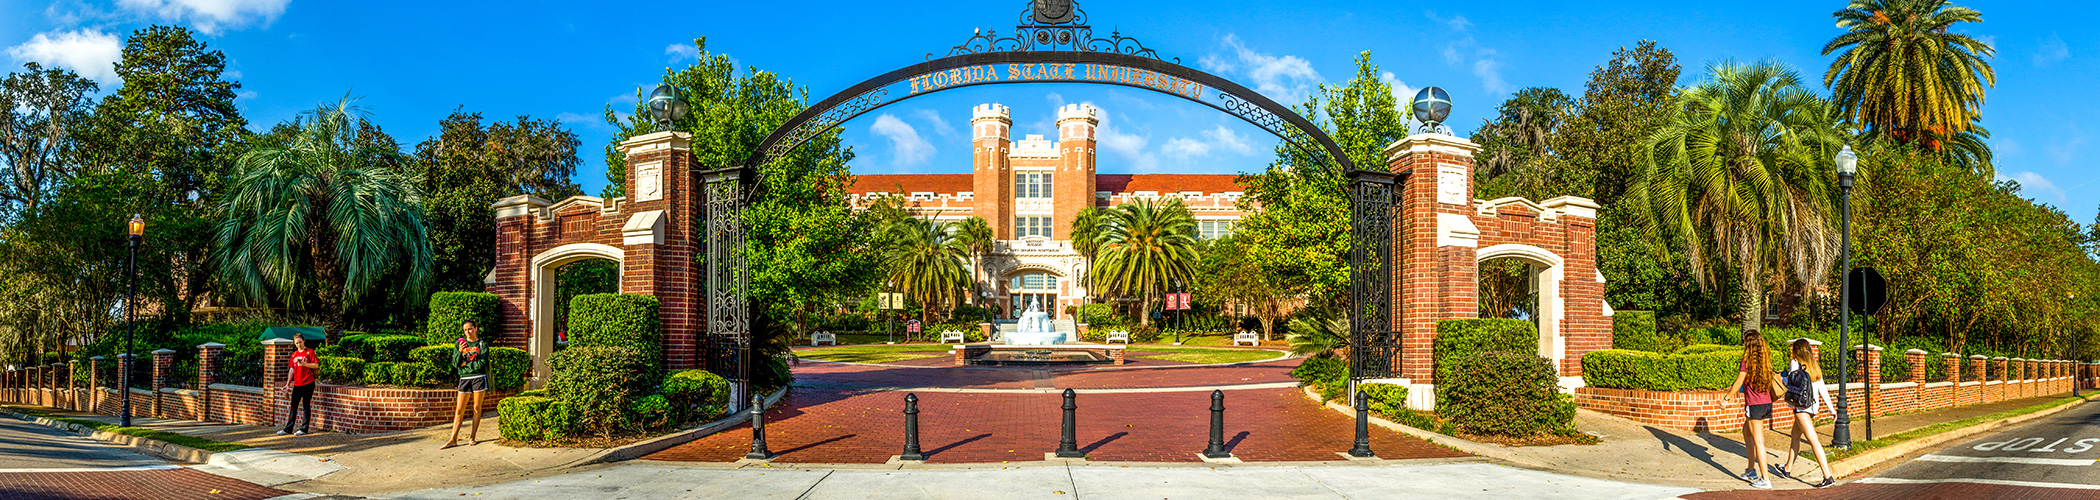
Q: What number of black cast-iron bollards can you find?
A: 5